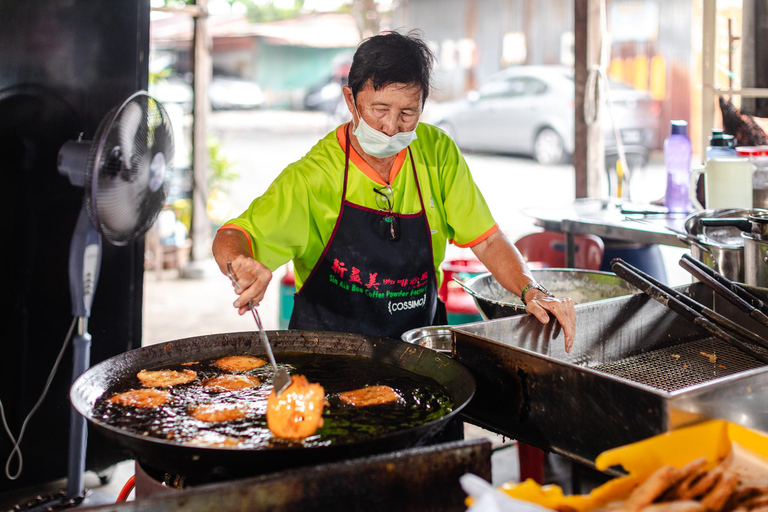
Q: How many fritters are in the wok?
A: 8